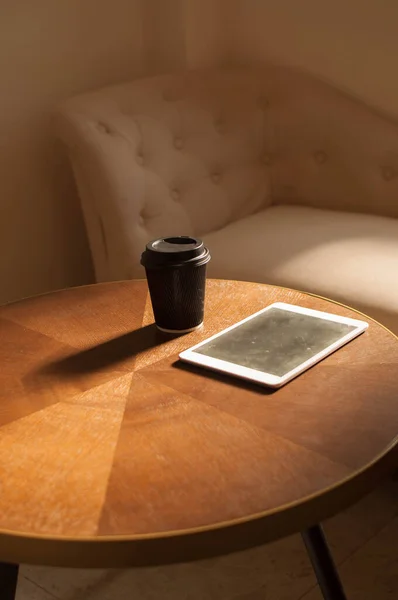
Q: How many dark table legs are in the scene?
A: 2